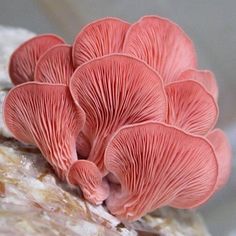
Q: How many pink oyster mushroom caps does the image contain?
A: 11